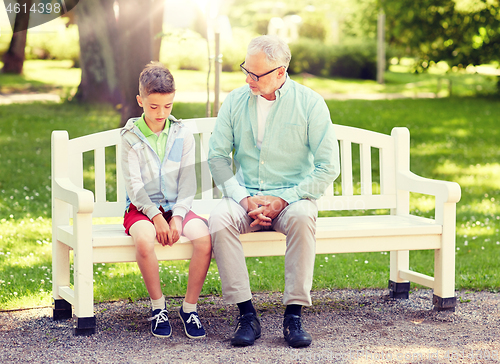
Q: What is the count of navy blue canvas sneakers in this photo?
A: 2